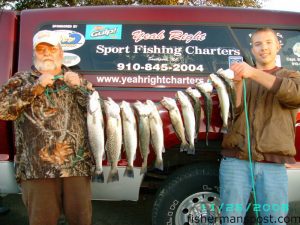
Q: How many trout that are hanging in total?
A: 11